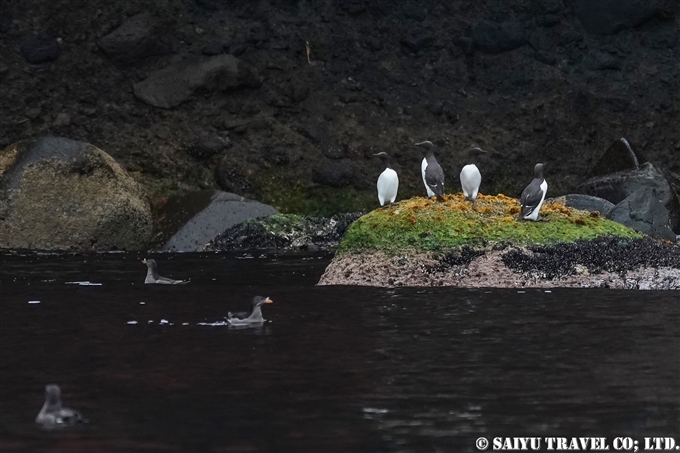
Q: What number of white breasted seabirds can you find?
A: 4